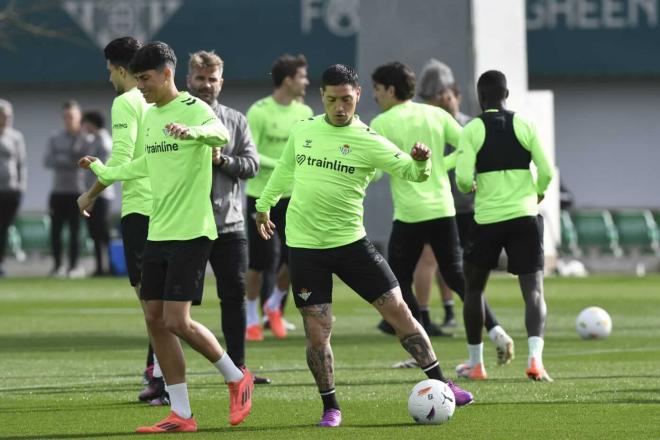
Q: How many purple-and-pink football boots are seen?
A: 2